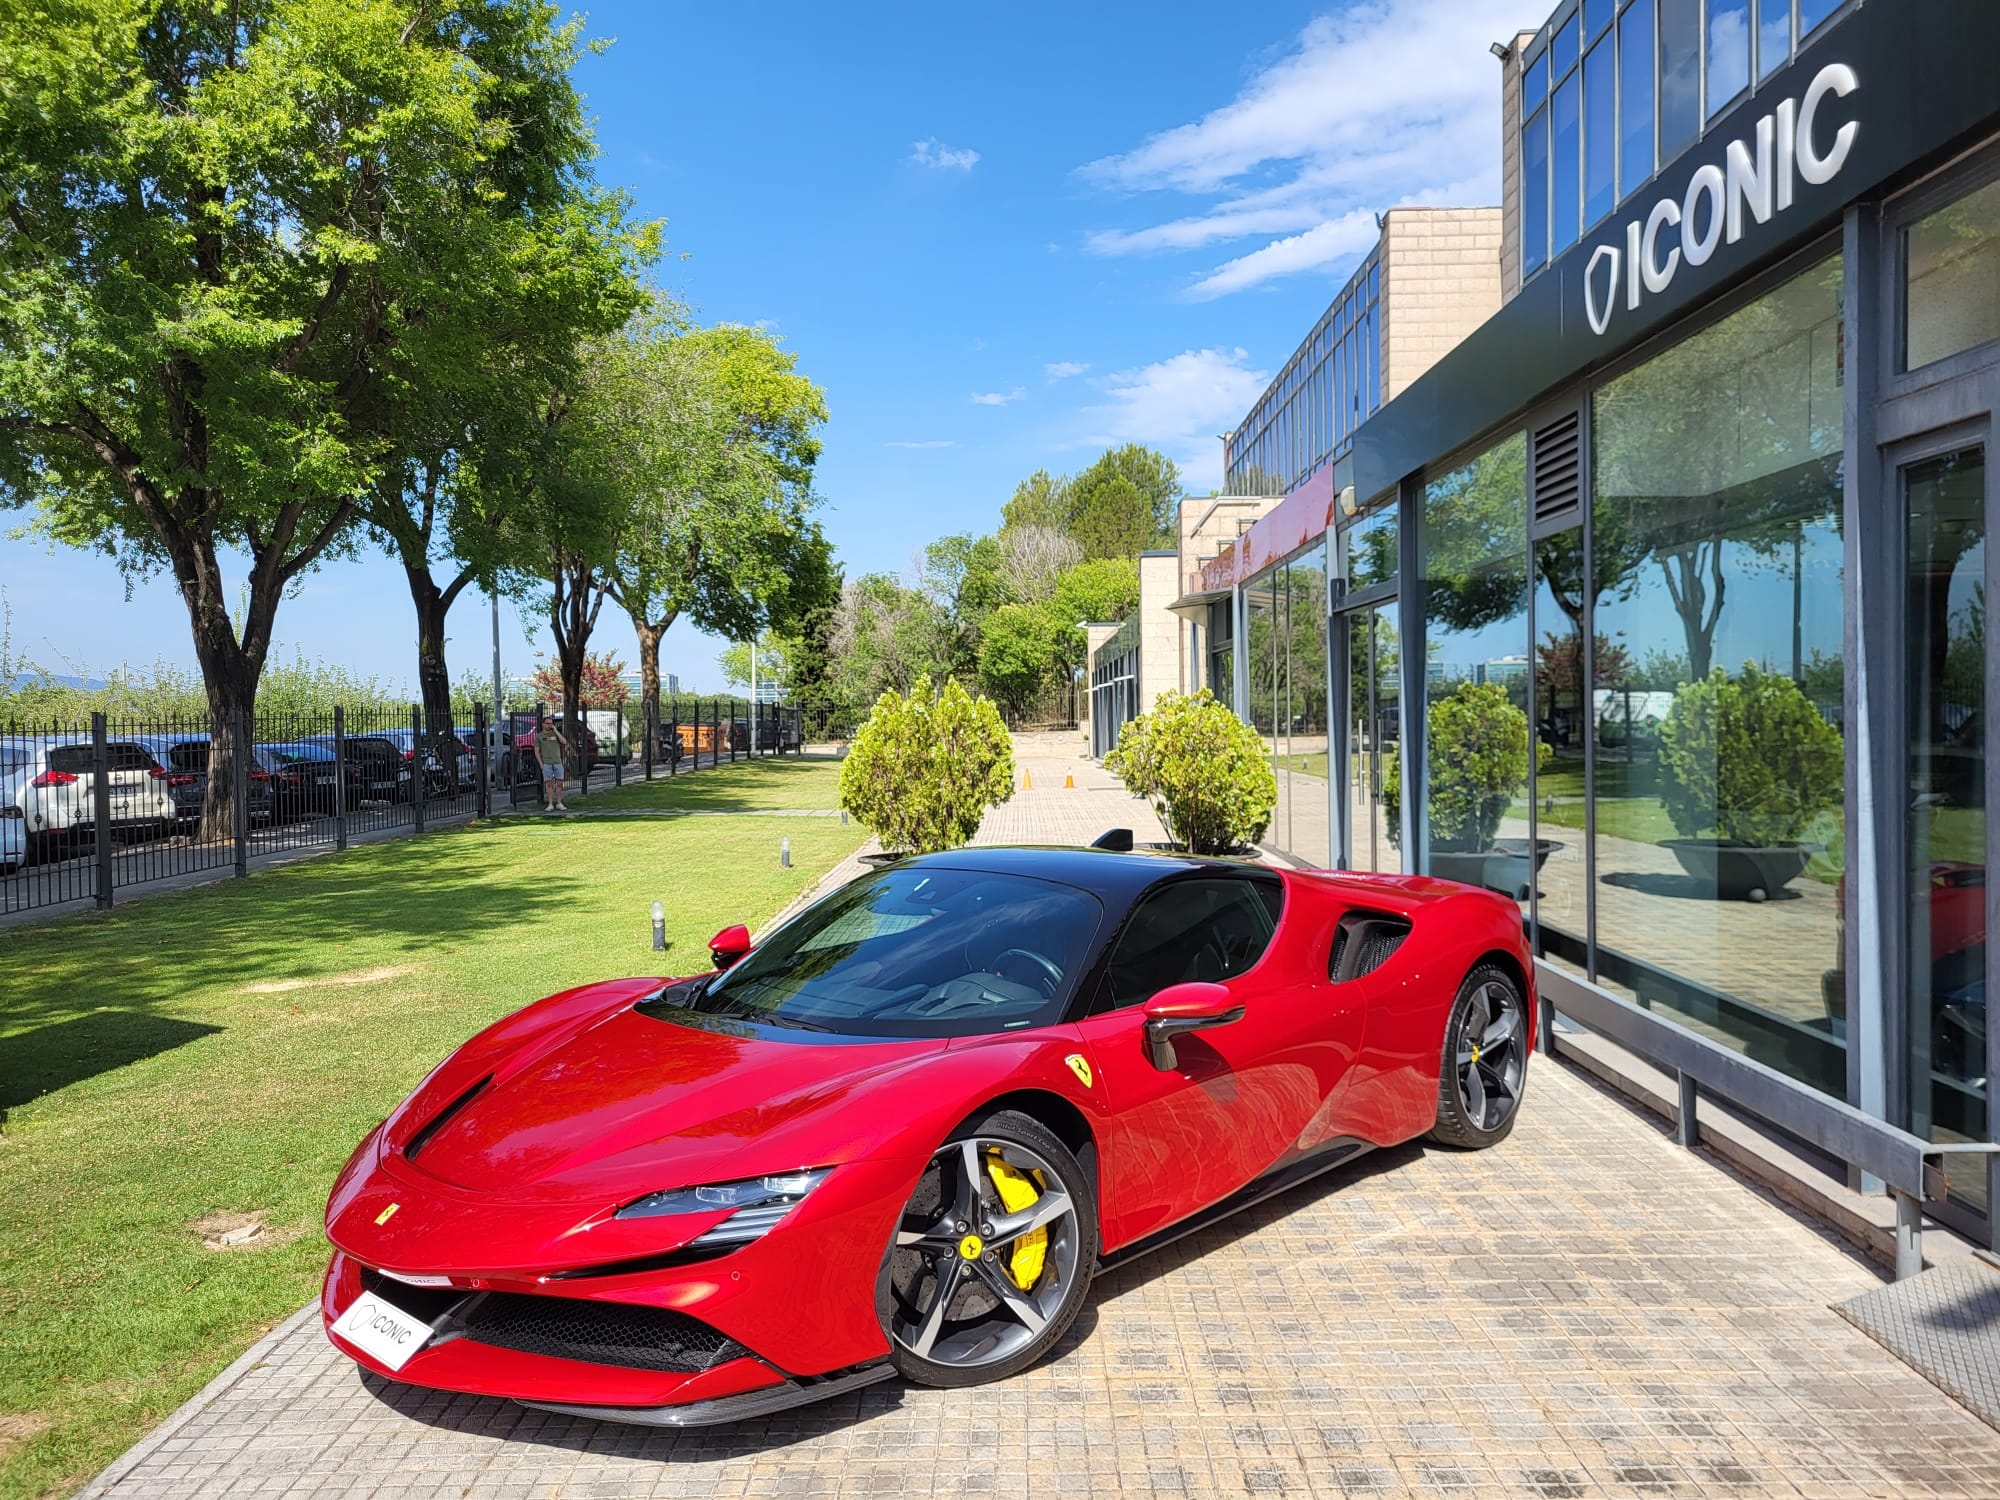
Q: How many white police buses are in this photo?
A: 0